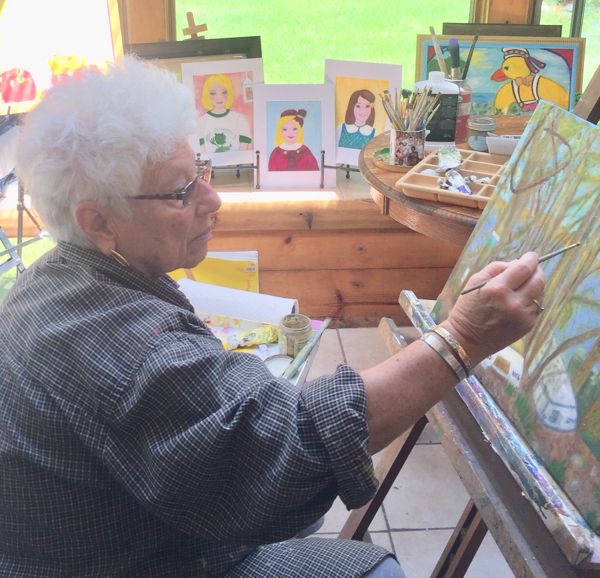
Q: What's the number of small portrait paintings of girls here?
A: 3